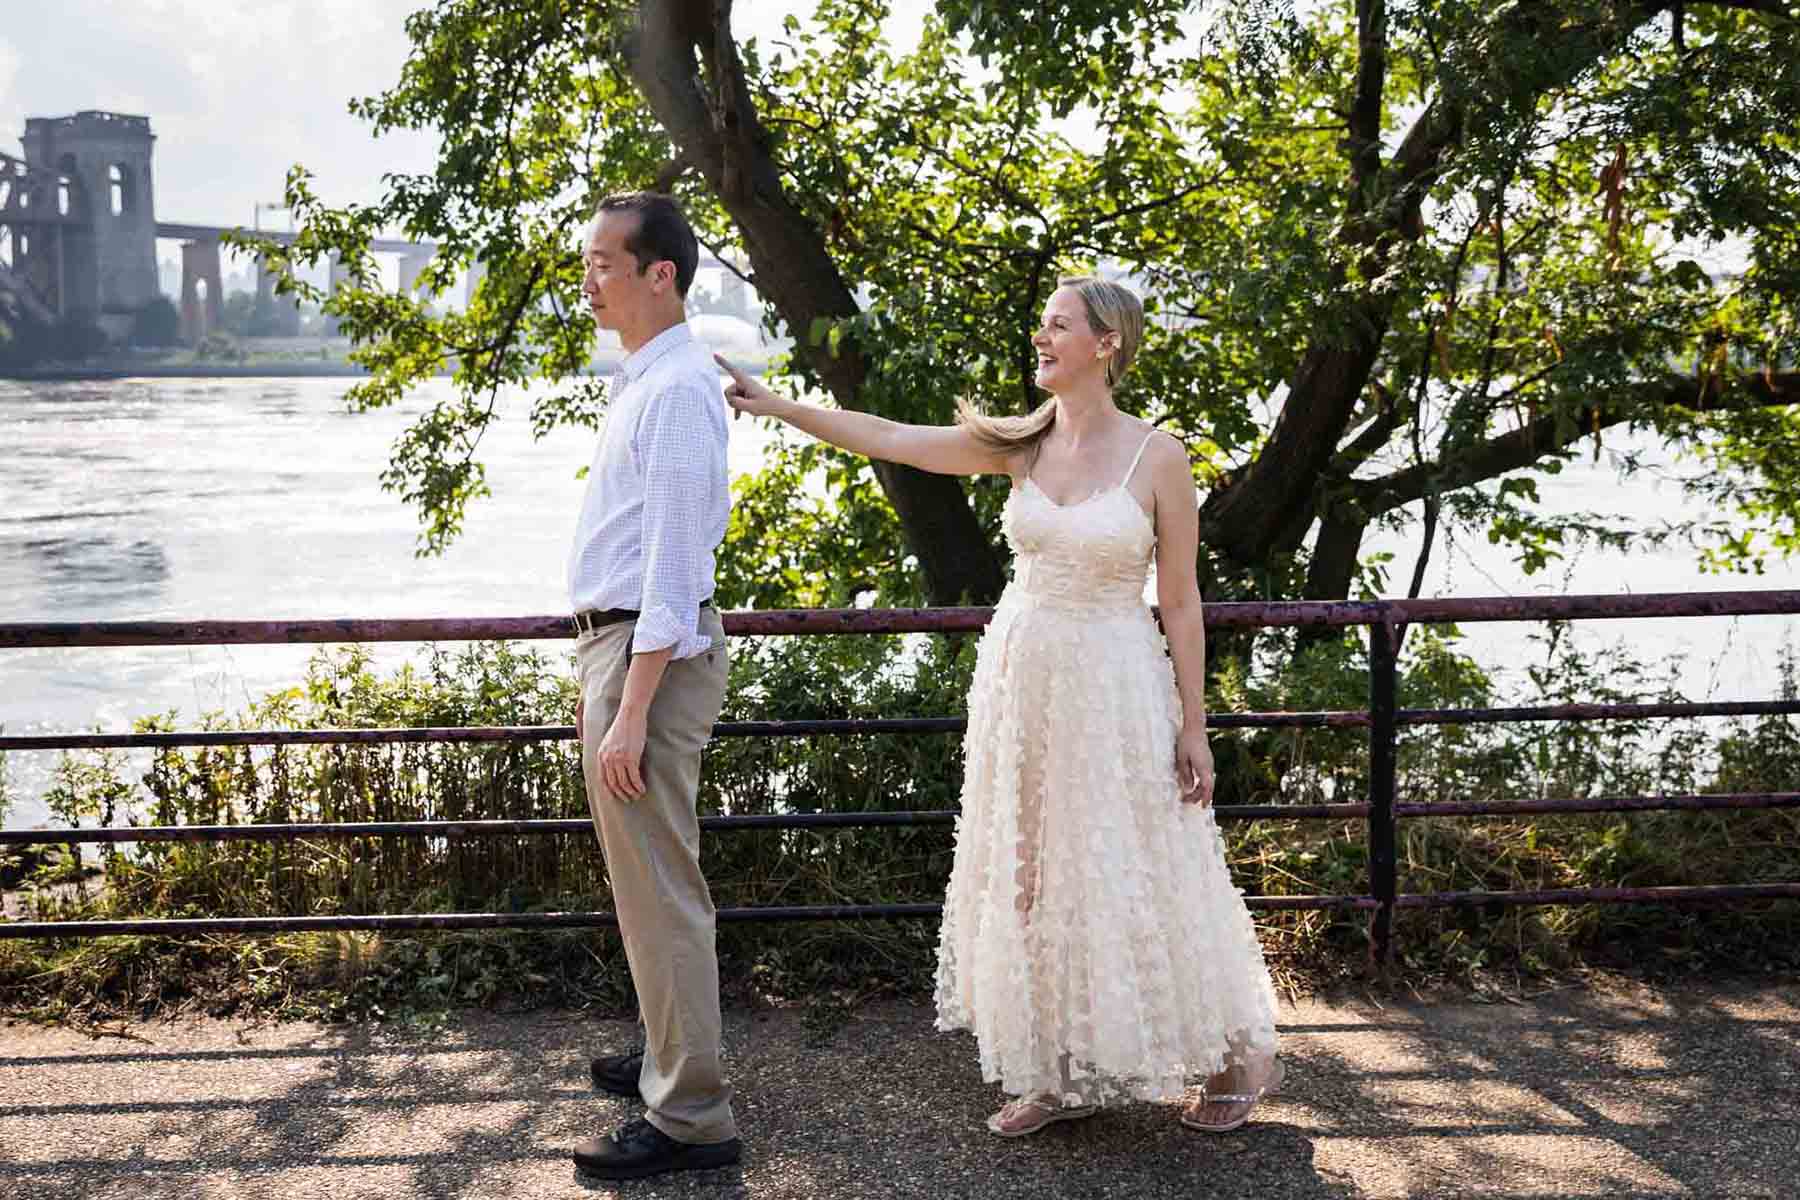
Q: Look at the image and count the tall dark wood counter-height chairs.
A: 0